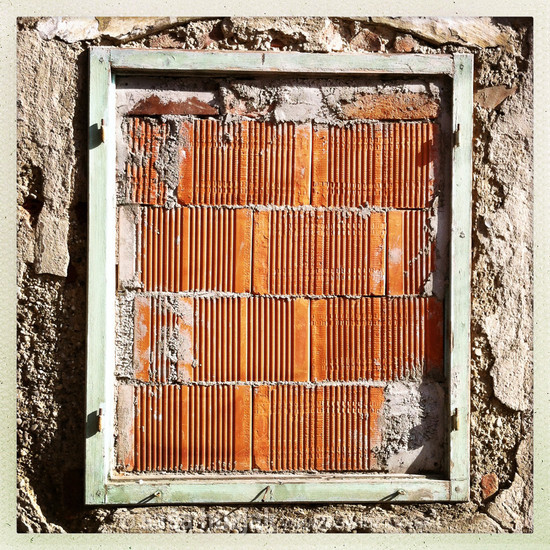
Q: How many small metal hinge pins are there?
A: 4